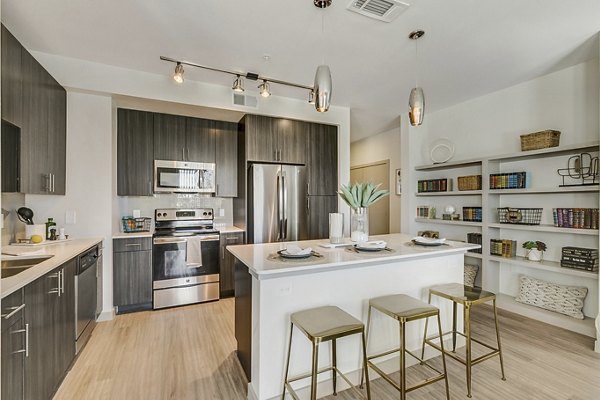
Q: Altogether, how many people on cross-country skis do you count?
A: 0